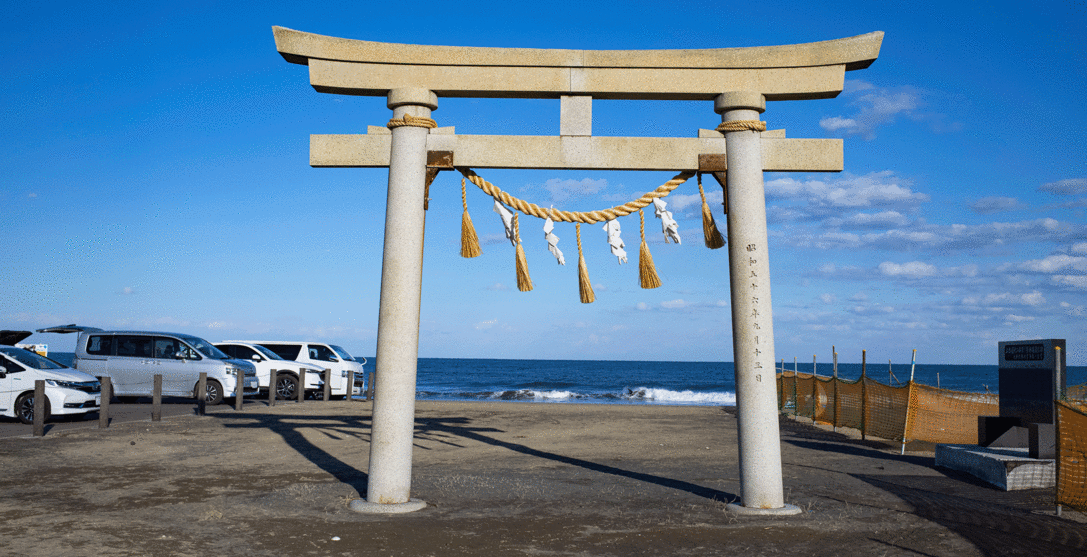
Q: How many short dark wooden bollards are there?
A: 10